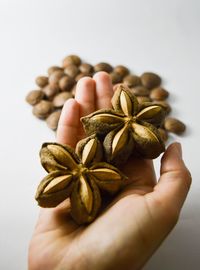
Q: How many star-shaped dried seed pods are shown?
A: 2